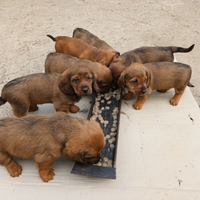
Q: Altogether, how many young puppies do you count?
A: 7